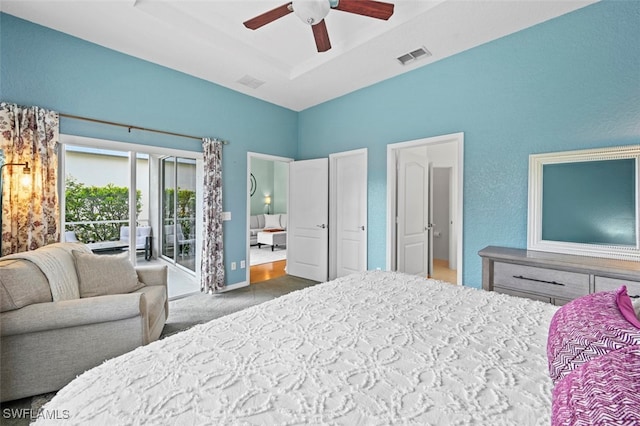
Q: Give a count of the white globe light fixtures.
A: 1